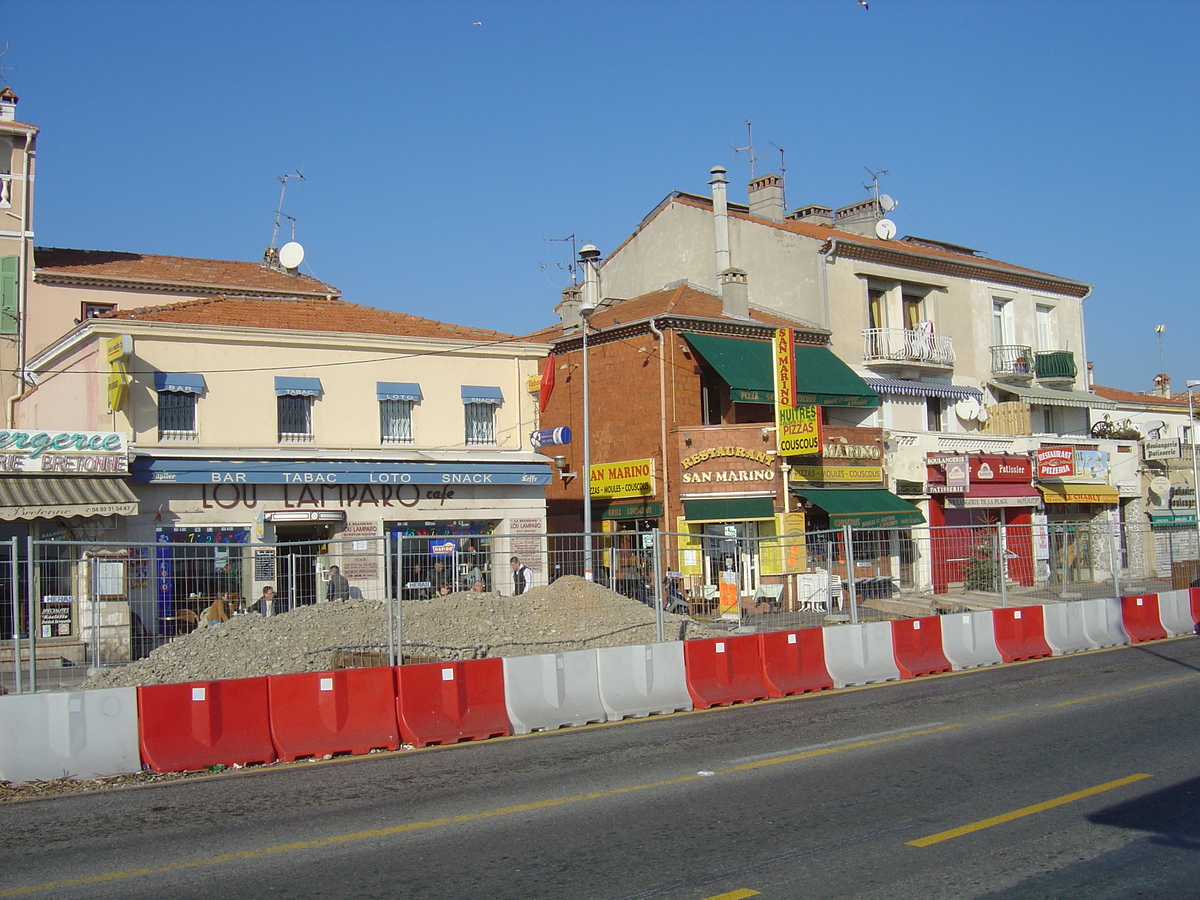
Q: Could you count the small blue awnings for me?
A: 4